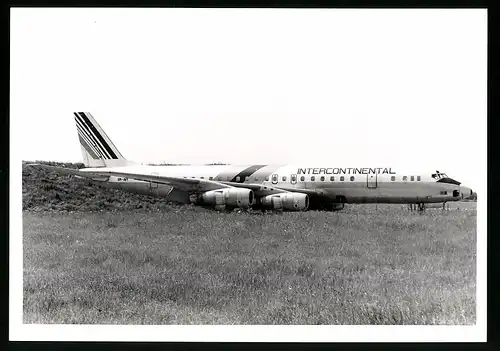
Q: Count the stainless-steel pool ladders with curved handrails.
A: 0